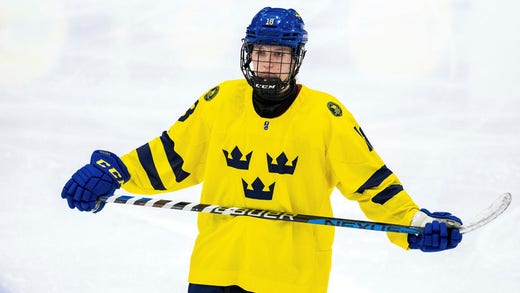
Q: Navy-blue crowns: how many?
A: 3